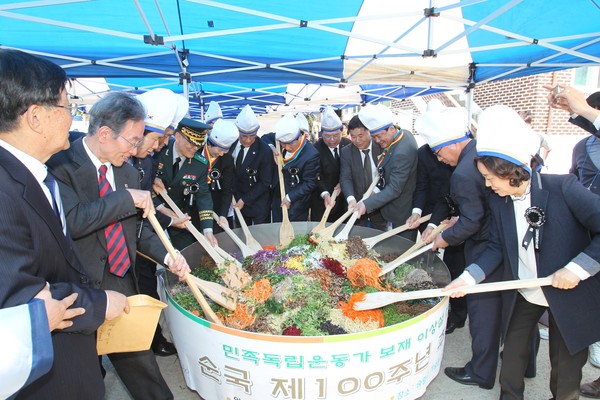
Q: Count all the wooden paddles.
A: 14